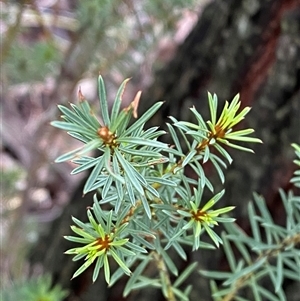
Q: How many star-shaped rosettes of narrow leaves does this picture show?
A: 4